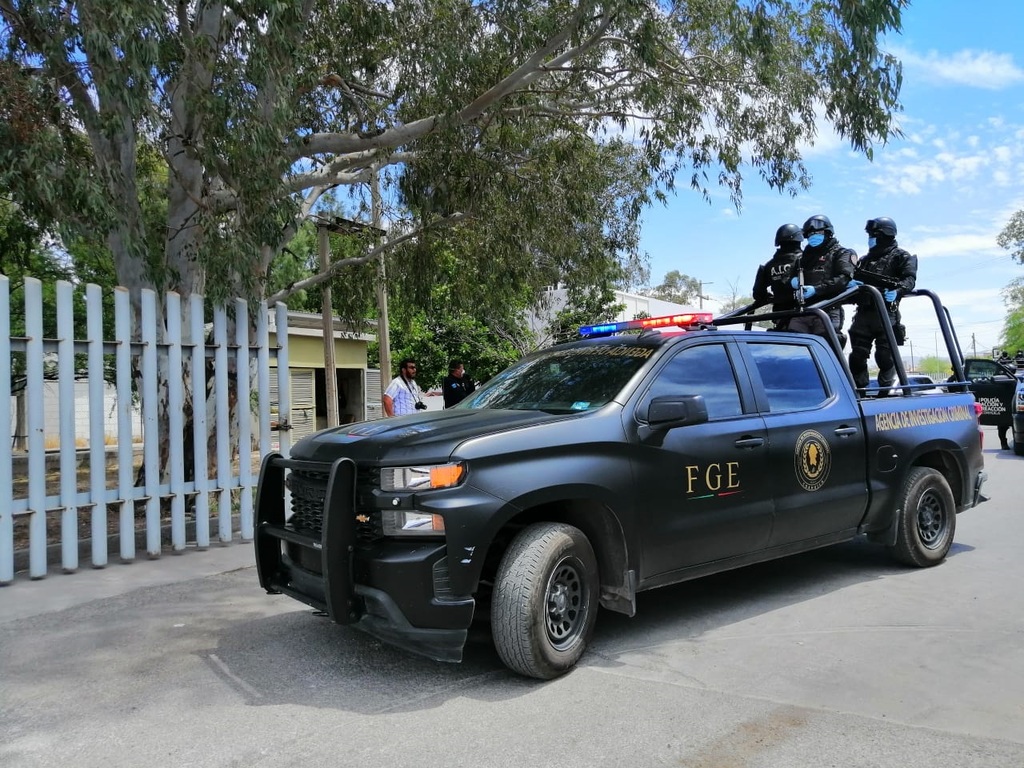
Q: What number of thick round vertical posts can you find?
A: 12